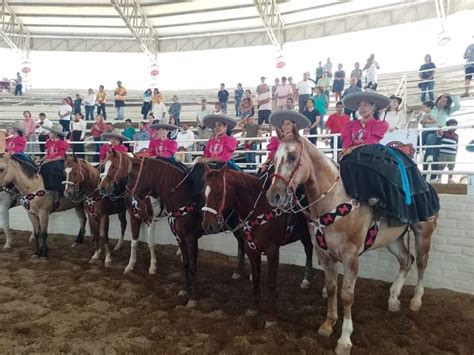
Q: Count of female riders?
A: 7